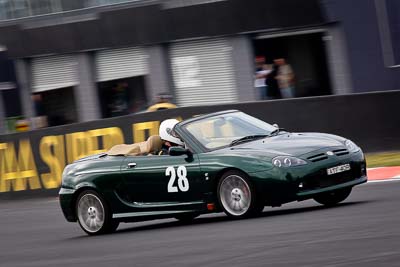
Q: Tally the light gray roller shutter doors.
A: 3